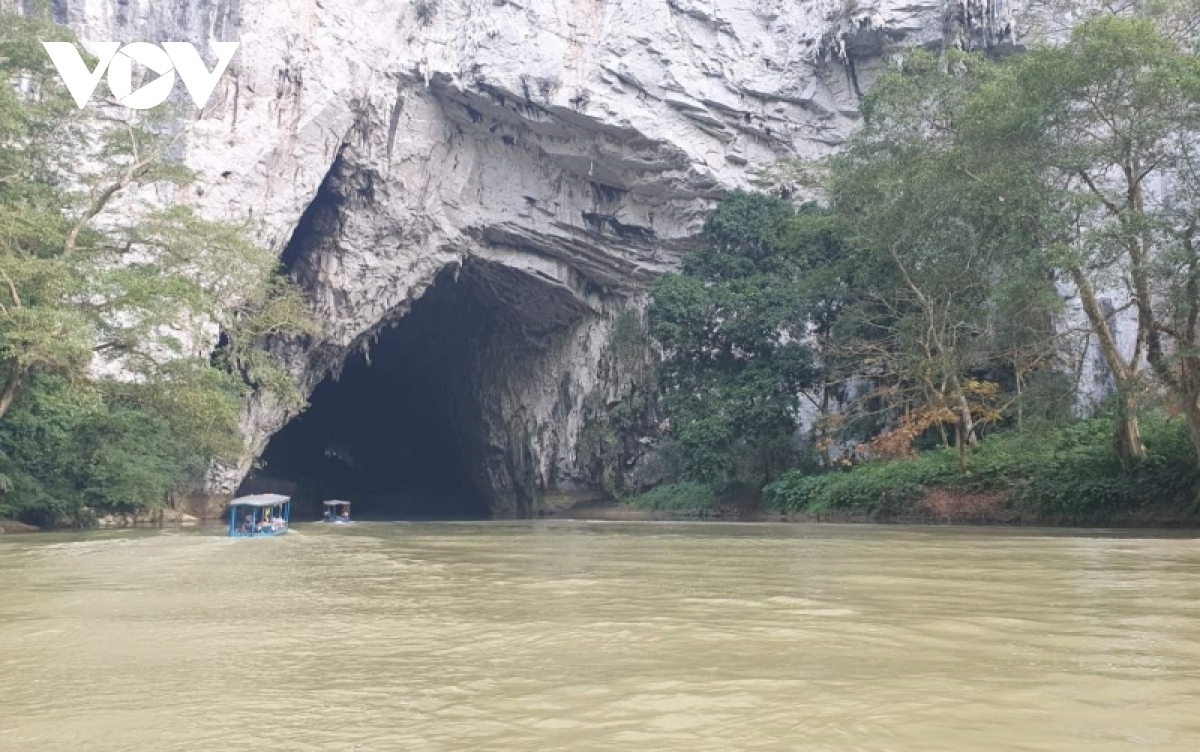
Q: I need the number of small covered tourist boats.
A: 2